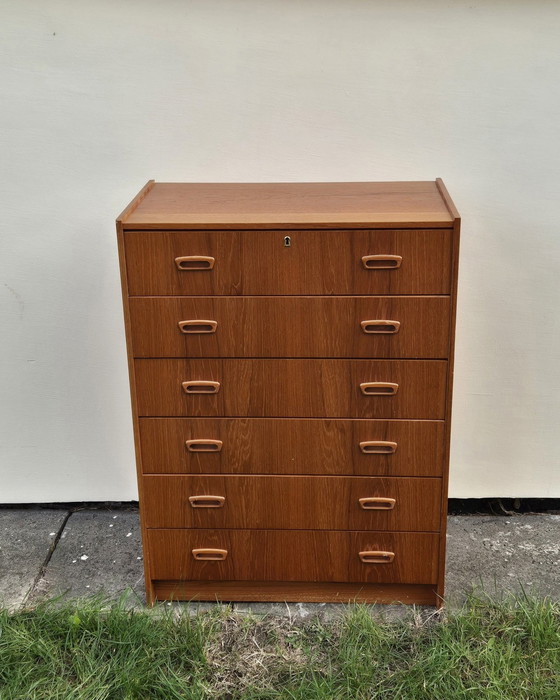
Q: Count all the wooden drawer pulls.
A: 12